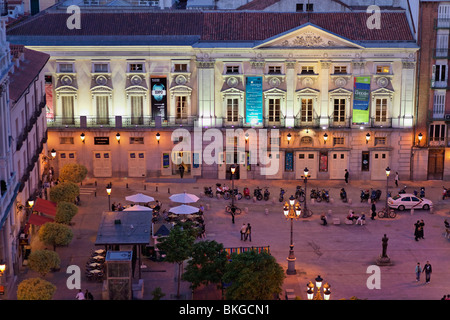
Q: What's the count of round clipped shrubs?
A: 6